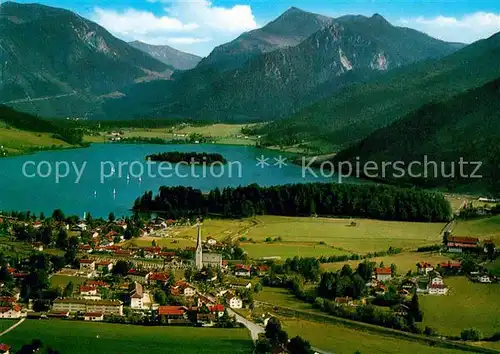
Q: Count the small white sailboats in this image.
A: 5